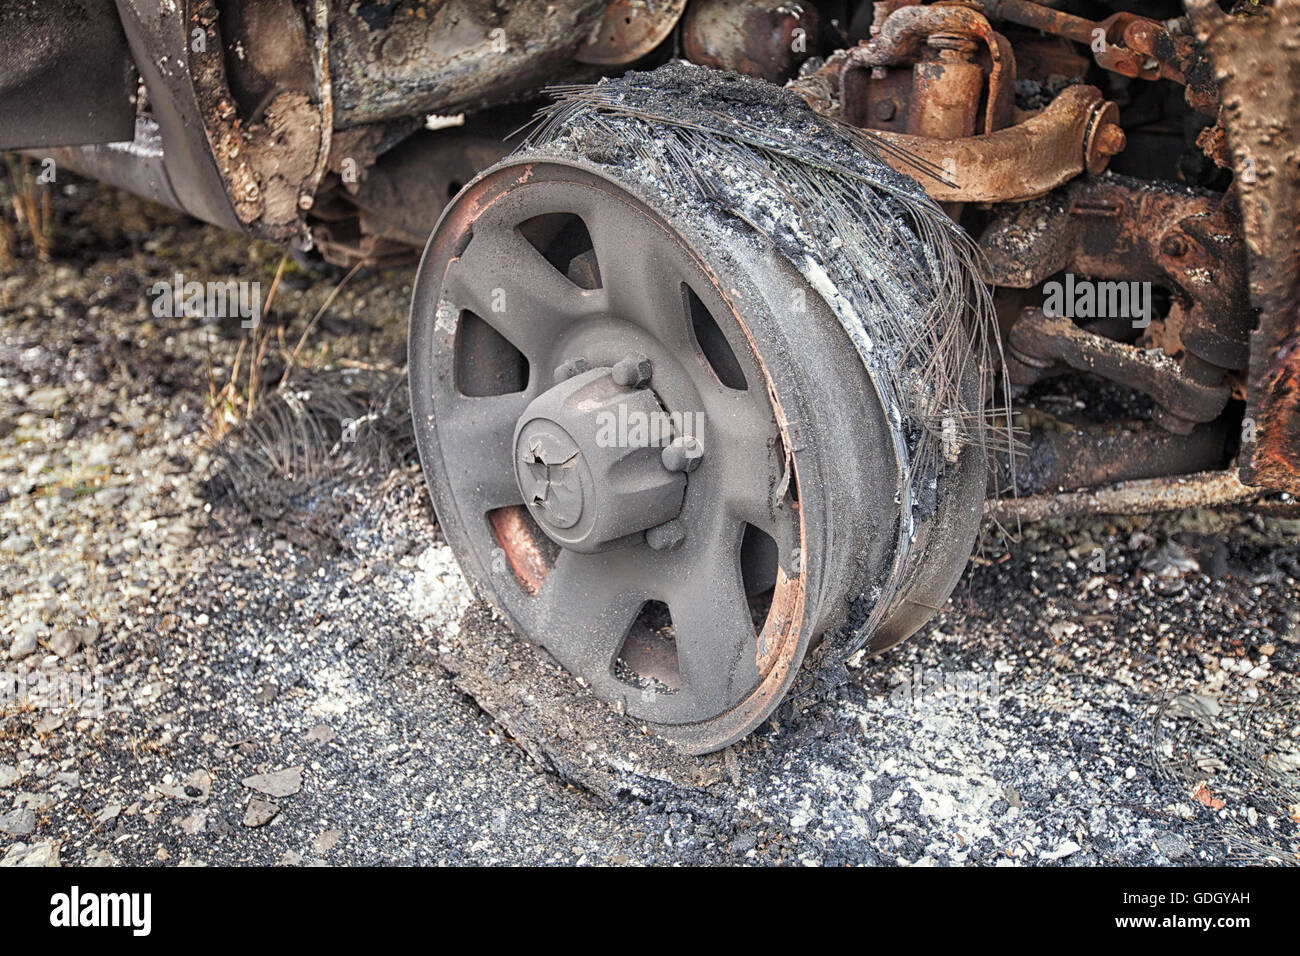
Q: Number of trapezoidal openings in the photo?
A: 6